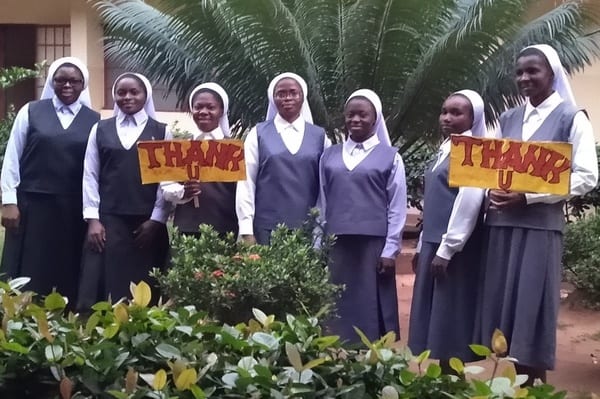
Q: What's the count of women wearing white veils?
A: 7